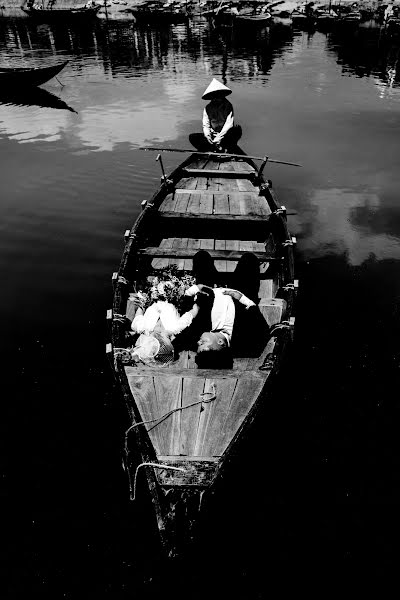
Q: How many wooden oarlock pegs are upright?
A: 2